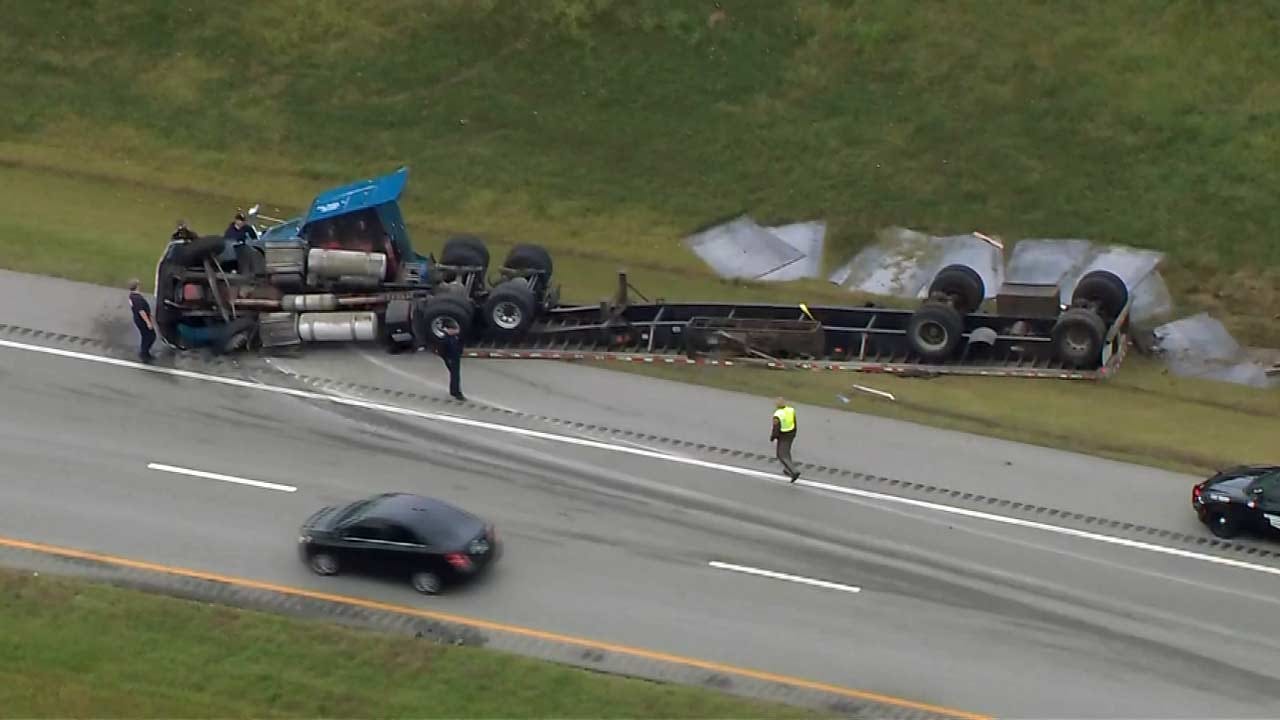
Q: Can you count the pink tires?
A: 0